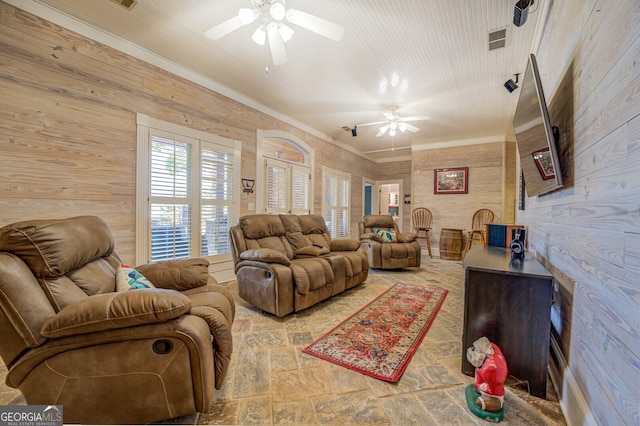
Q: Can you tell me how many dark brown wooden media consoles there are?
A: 1